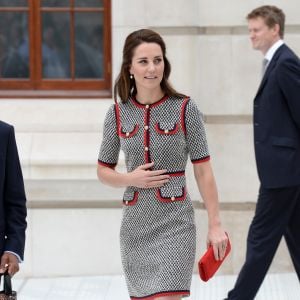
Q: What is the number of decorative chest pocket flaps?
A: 2